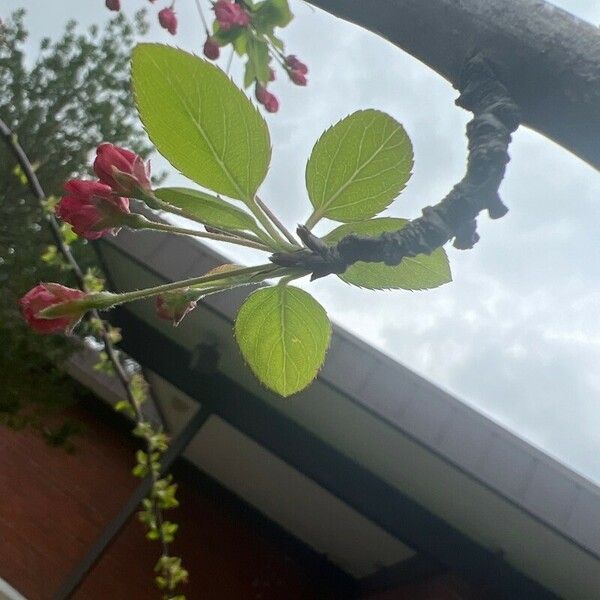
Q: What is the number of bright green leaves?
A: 5